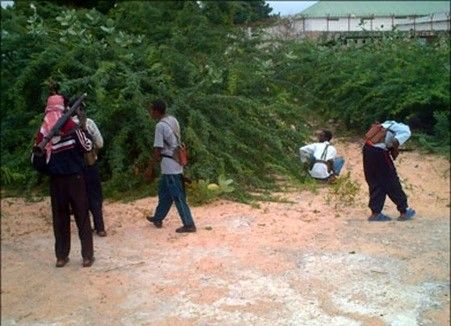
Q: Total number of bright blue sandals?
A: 2